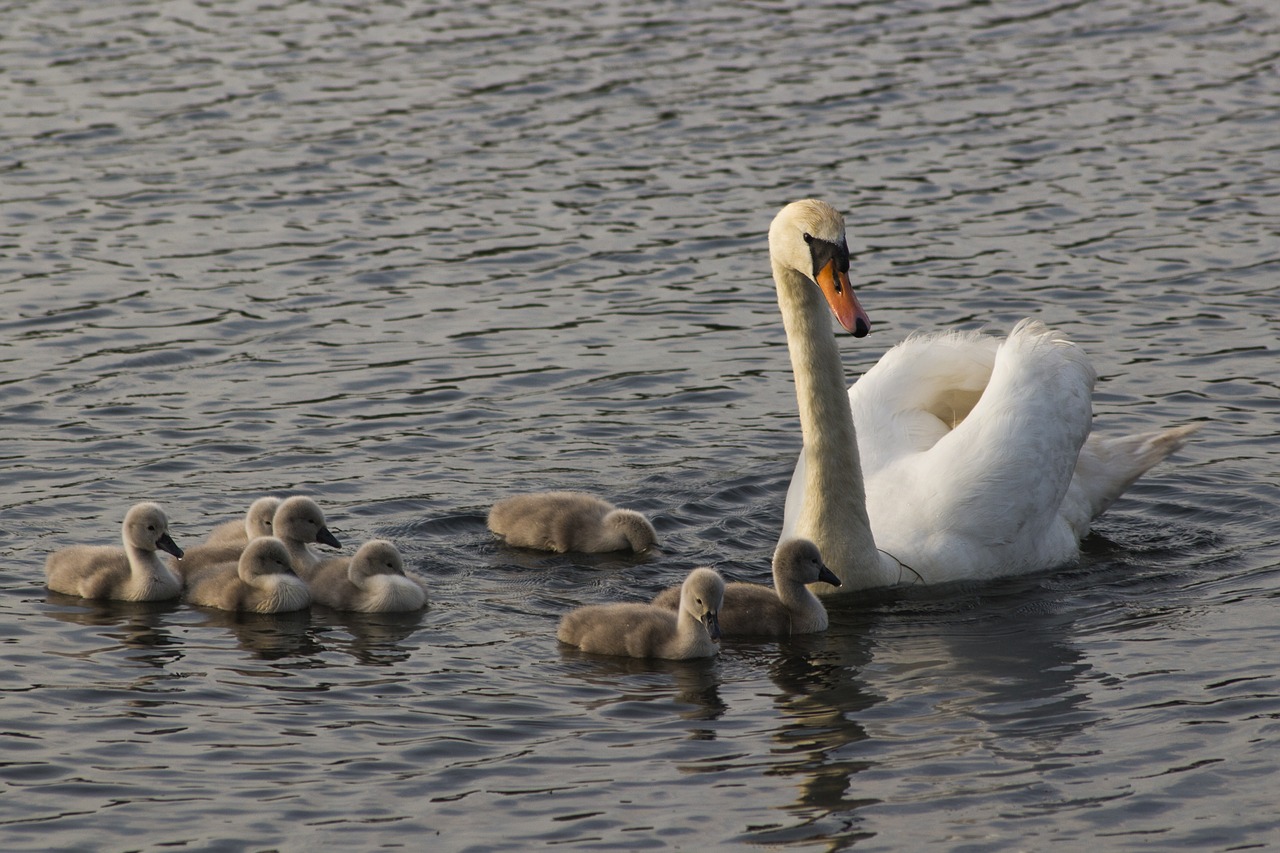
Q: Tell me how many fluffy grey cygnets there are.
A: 8